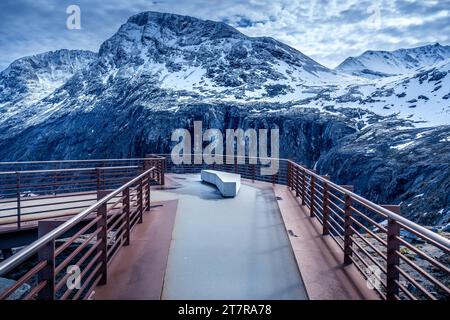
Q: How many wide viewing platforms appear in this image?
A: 1